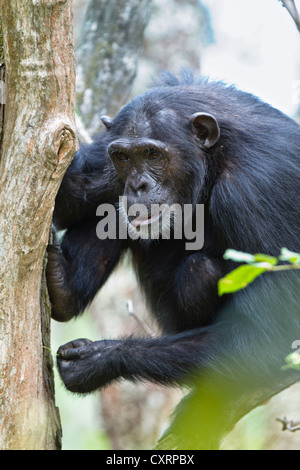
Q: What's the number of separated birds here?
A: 0